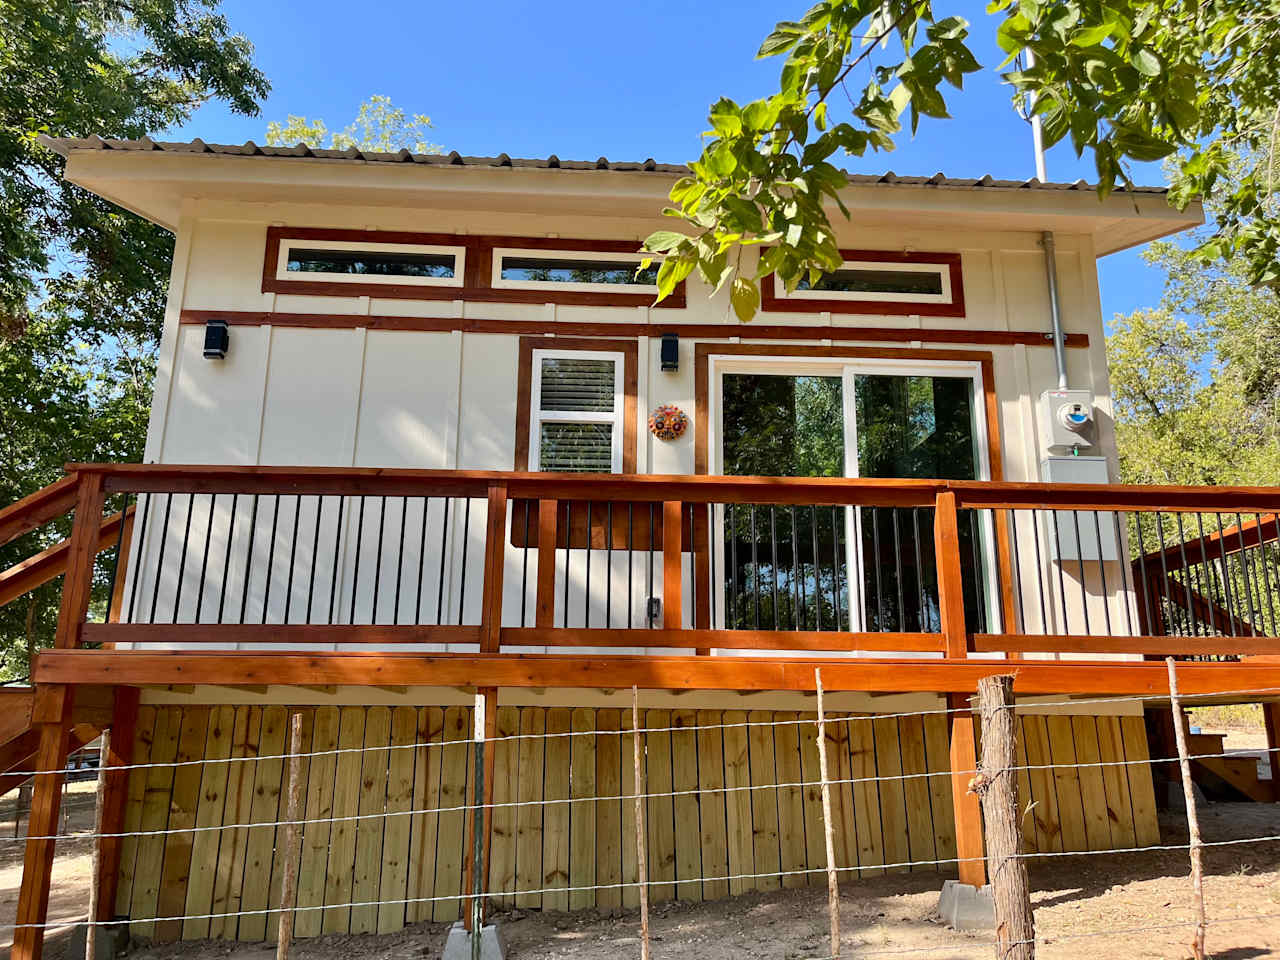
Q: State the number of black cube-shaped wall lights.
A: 2